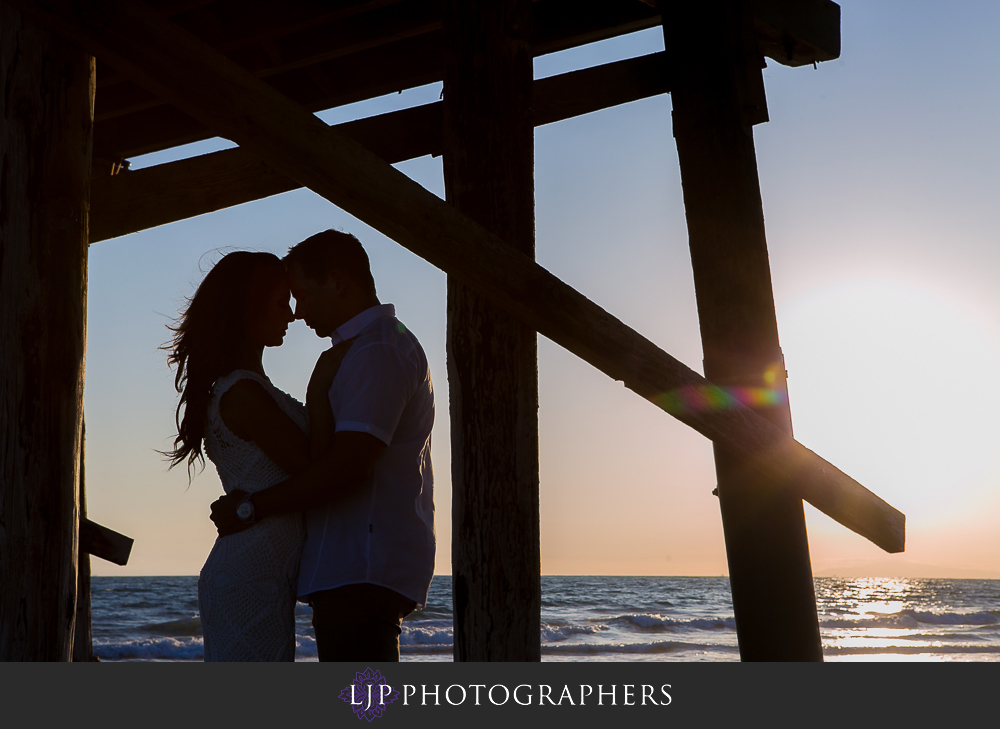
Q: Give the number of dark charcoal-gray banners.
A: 1